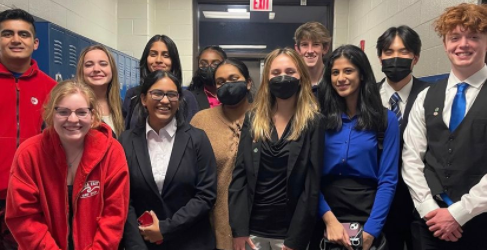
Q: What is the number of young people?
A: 12